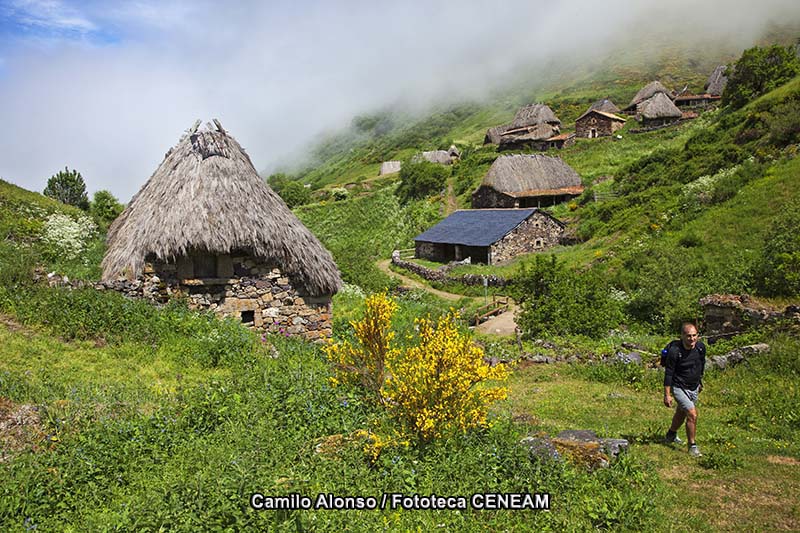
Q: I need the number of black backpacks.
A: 1